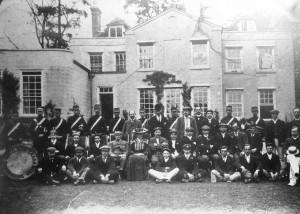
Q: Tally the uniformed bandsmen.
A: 10